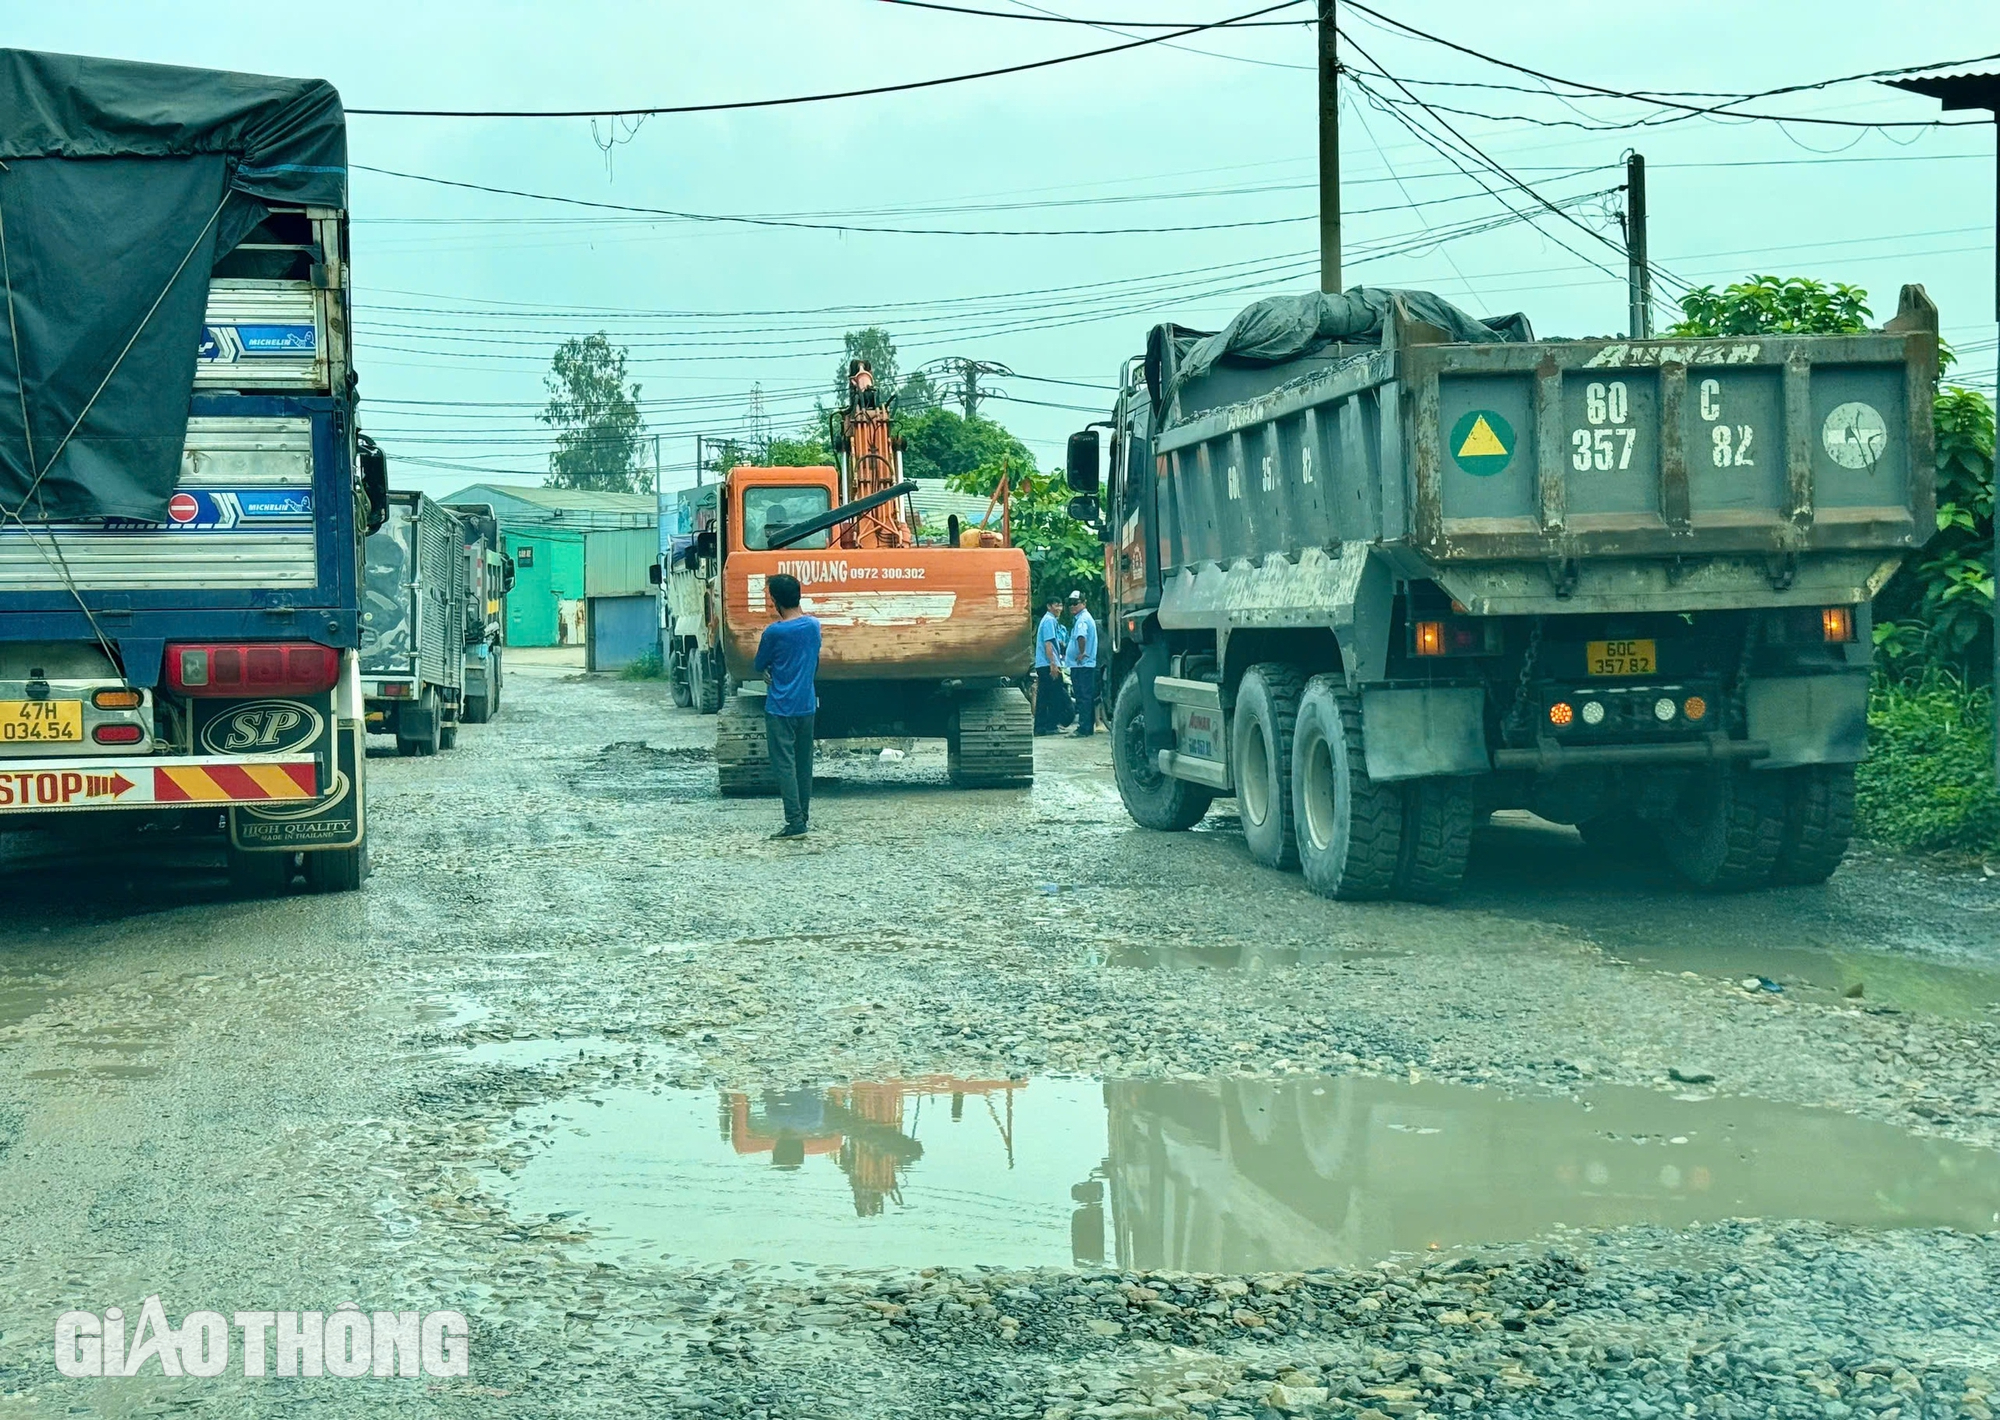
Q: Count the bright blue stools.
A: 0